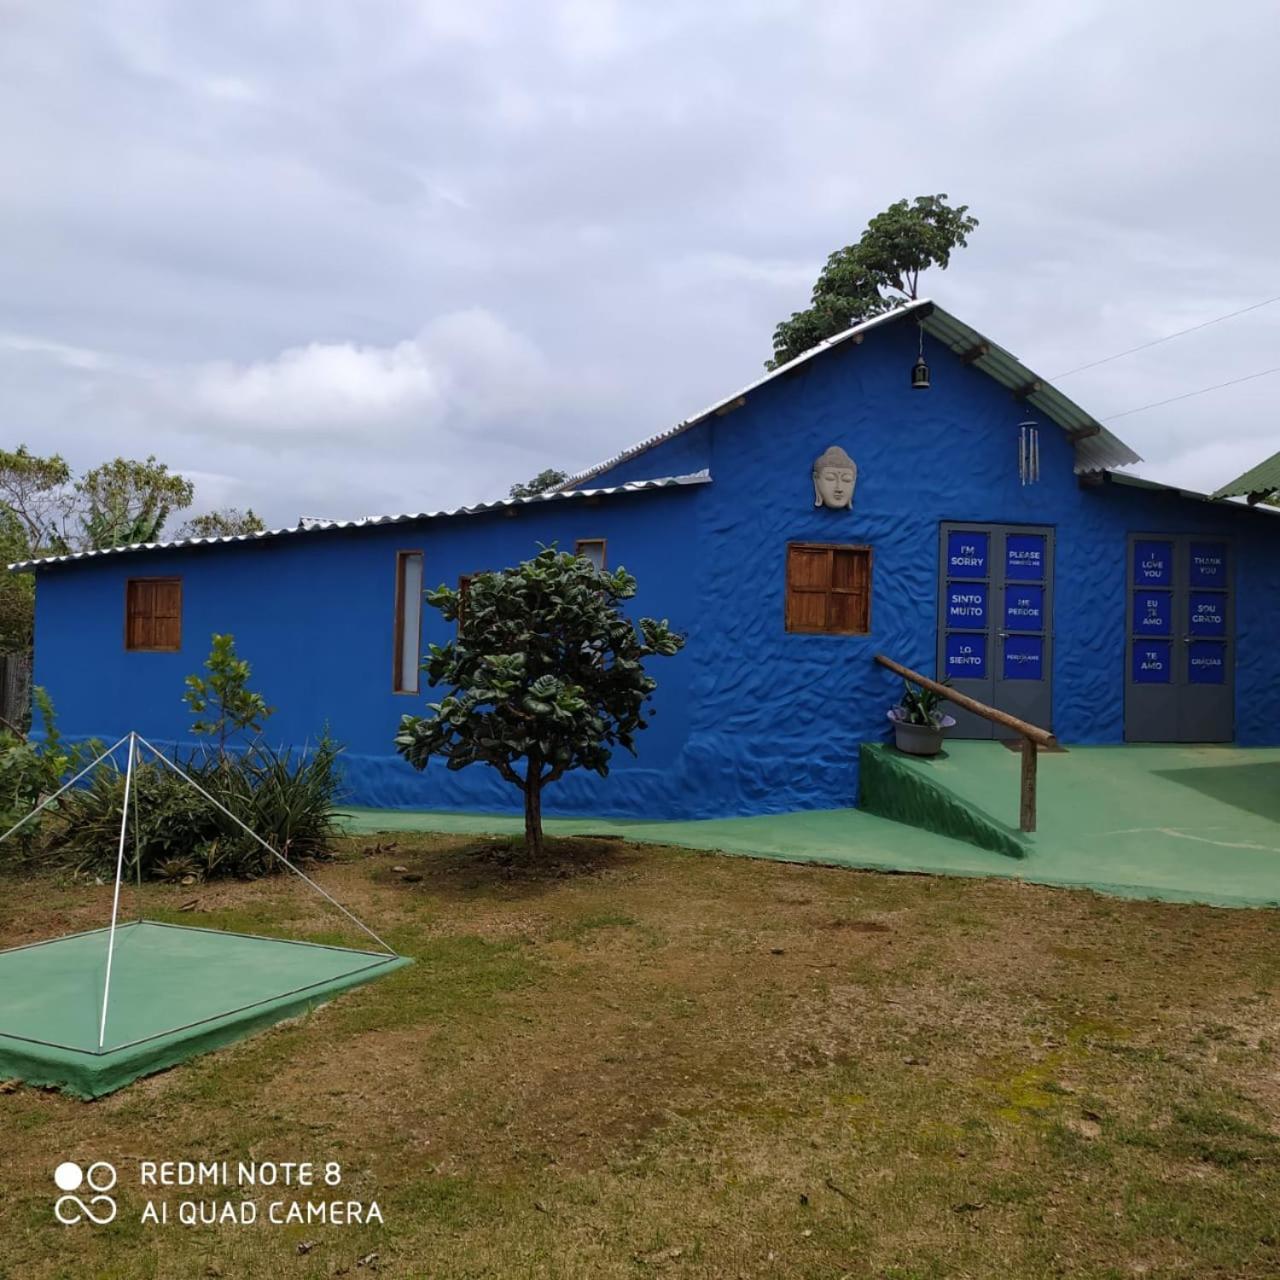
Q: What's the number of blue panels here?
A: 12